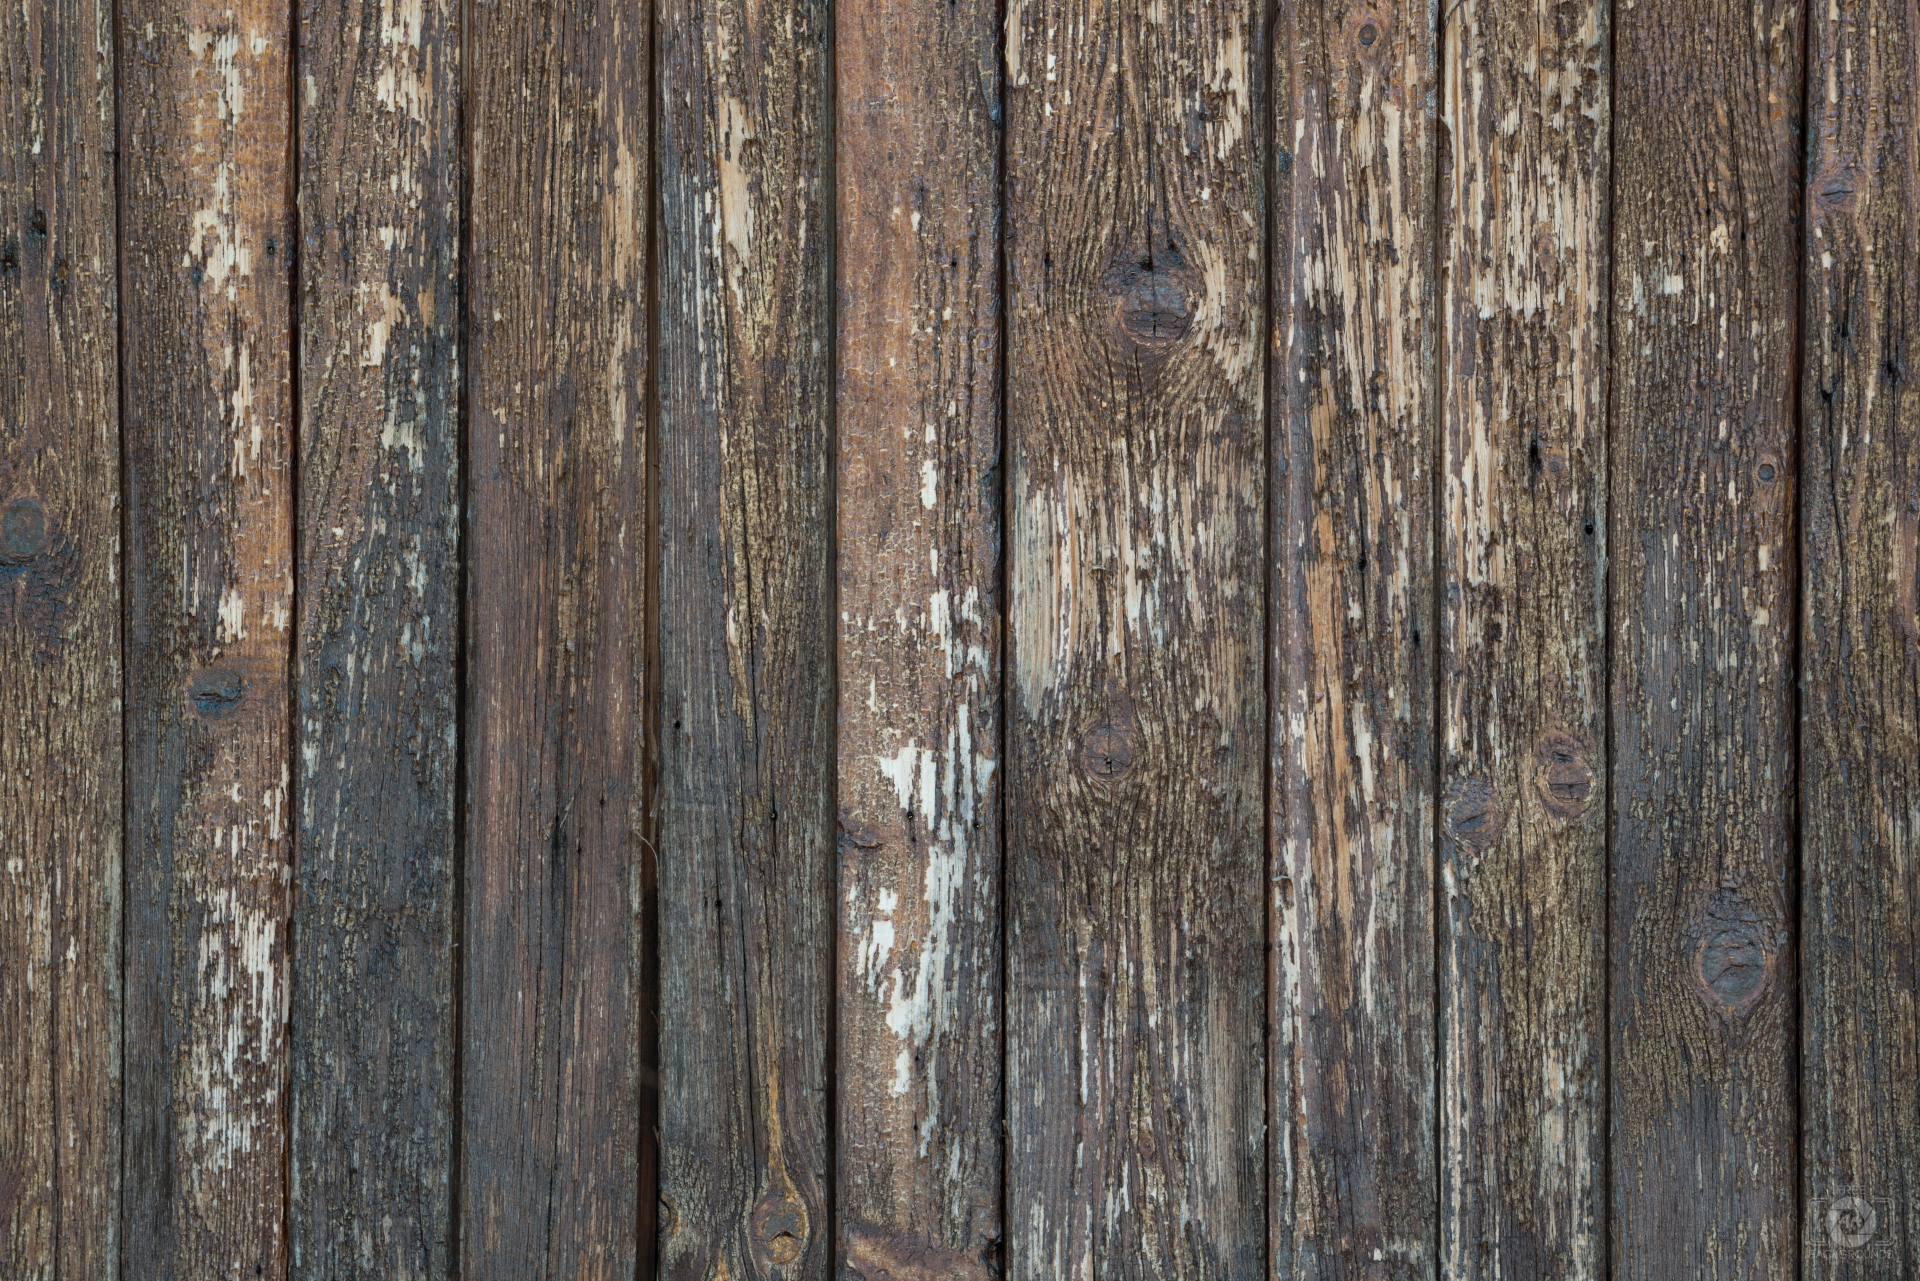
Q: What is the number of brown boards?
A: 11